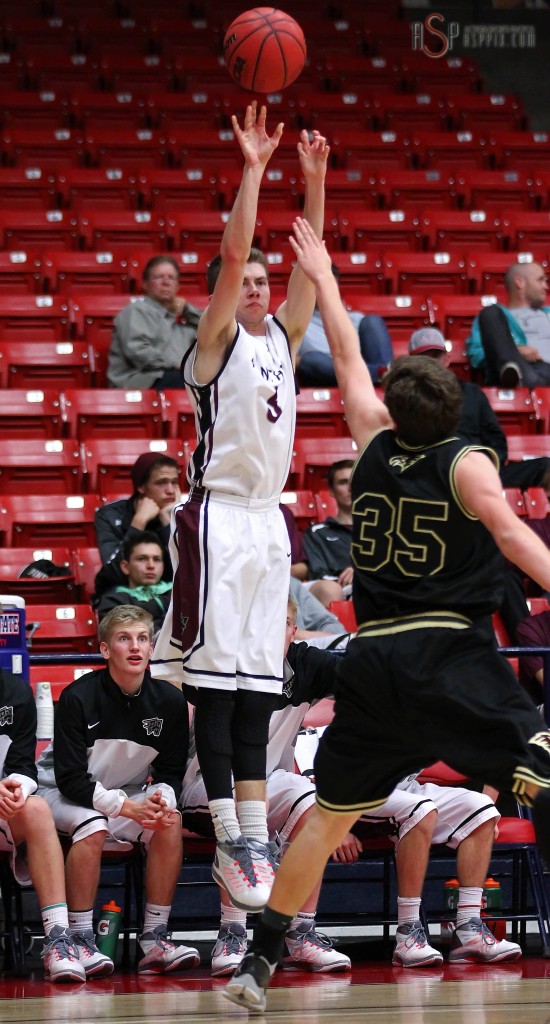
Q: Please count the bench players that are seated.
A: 4